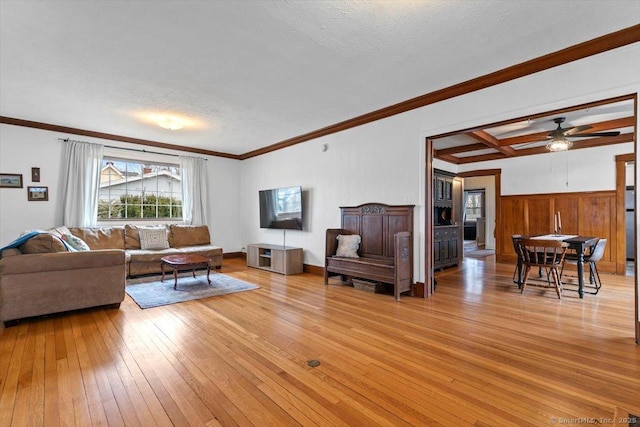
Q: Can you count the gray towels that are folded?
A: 0